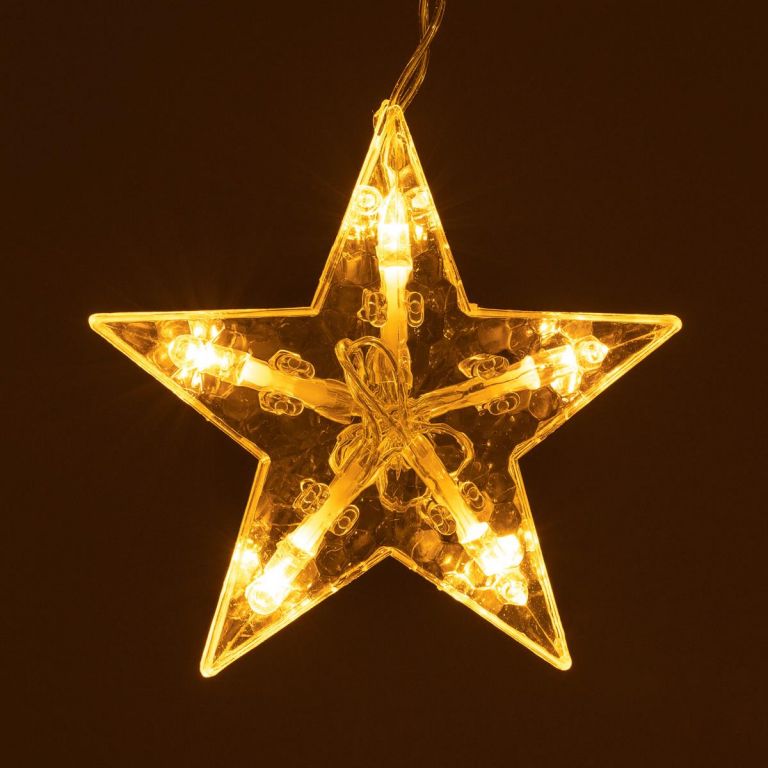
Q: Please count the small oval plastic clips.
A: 10